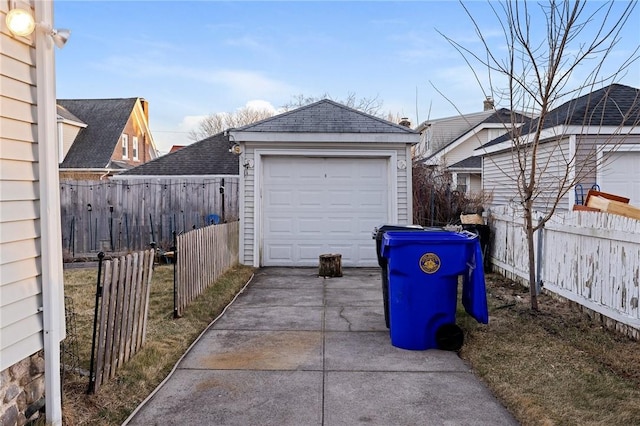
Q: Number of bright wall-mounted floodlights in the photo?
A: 1